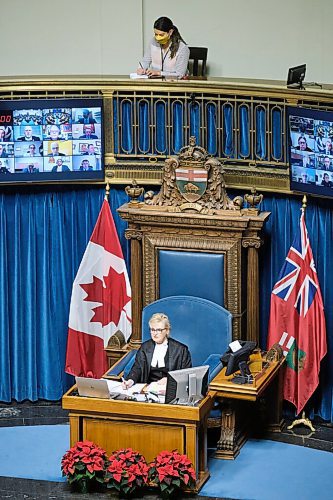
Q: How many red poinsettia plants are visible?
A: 3